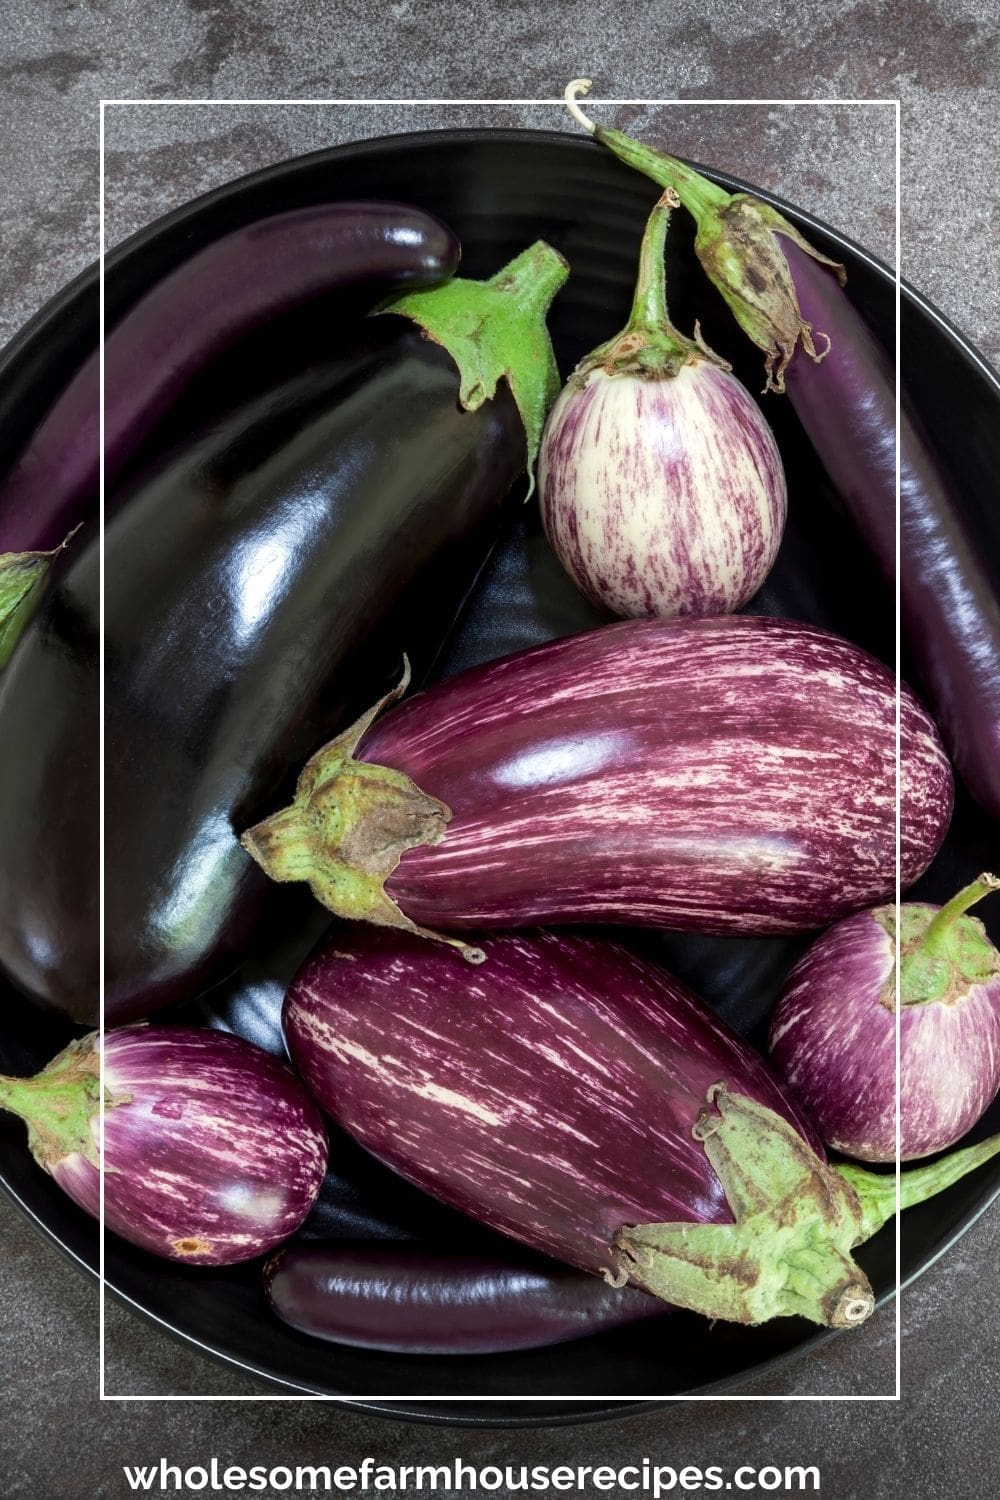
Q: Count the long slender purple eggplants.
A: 3